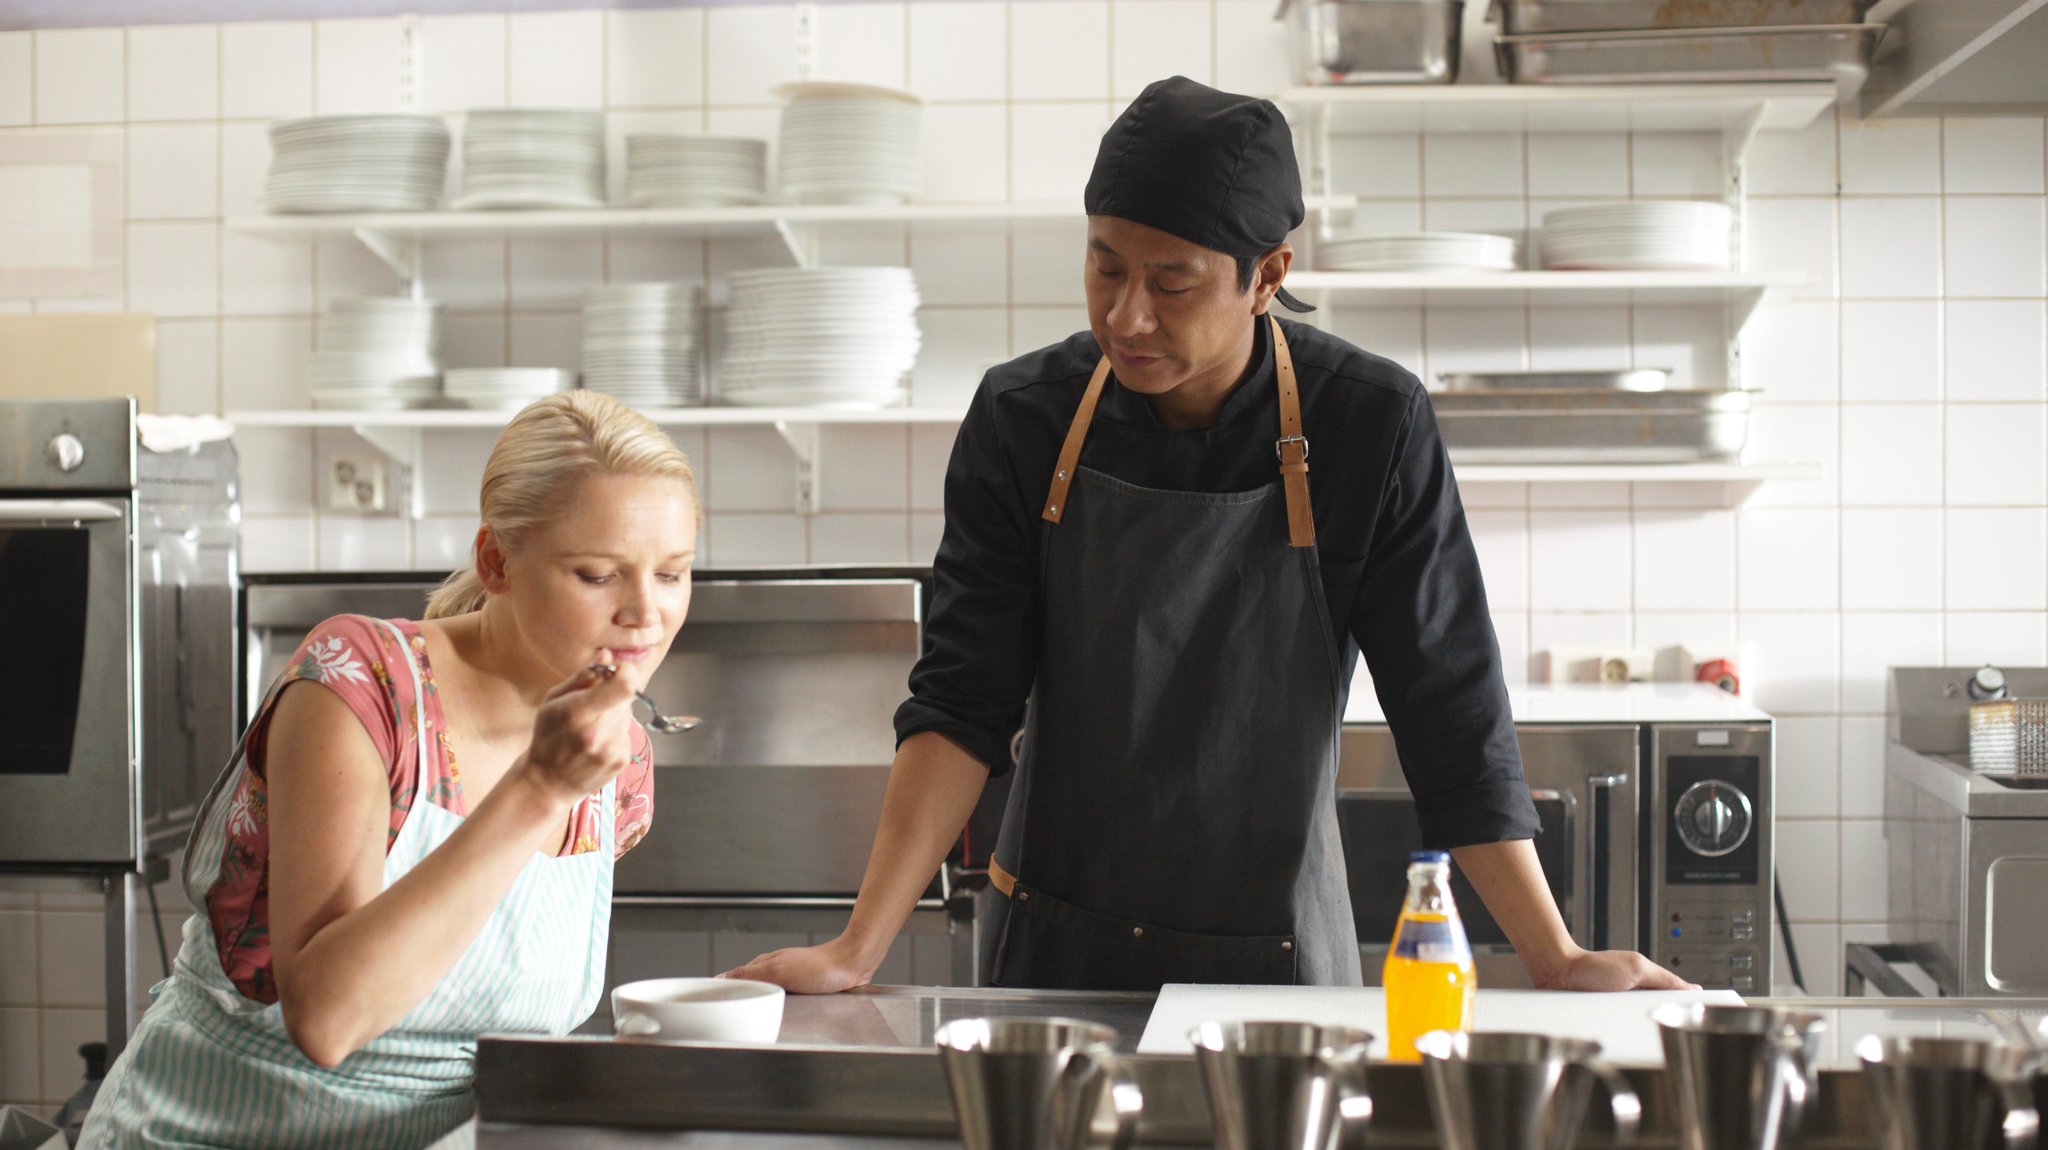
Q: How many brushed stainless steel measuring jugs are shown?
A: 5